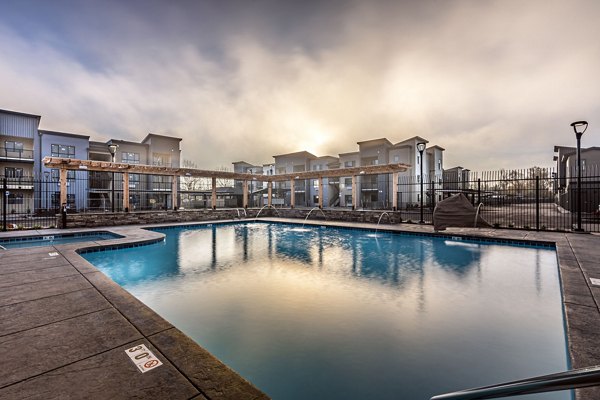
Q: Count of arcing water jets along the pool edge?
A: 3